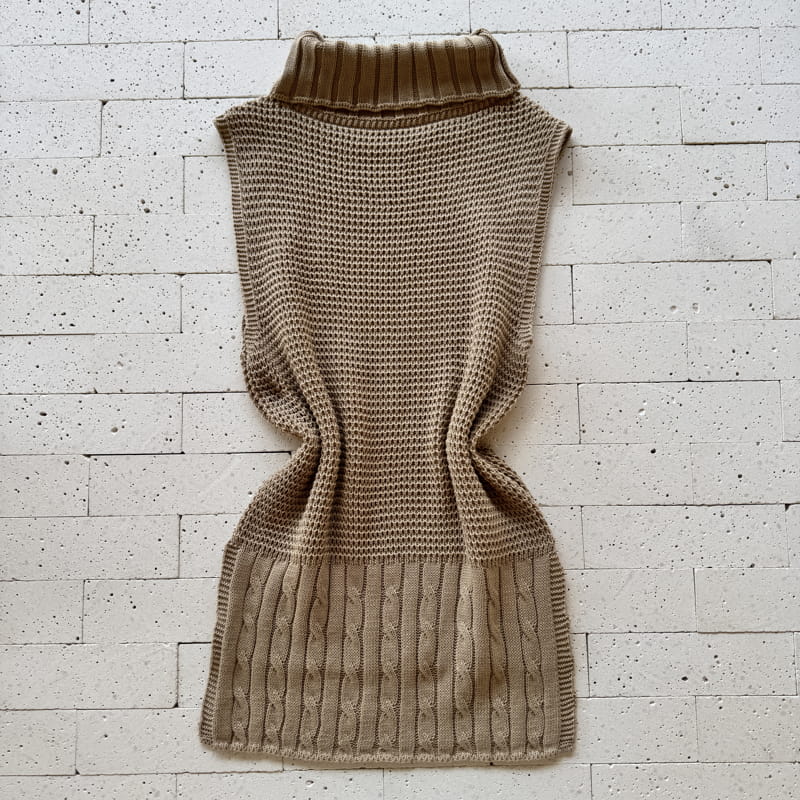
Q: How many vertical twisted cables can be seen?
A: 9